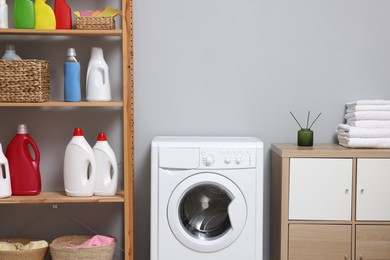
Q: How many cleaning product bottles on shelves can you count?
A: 11